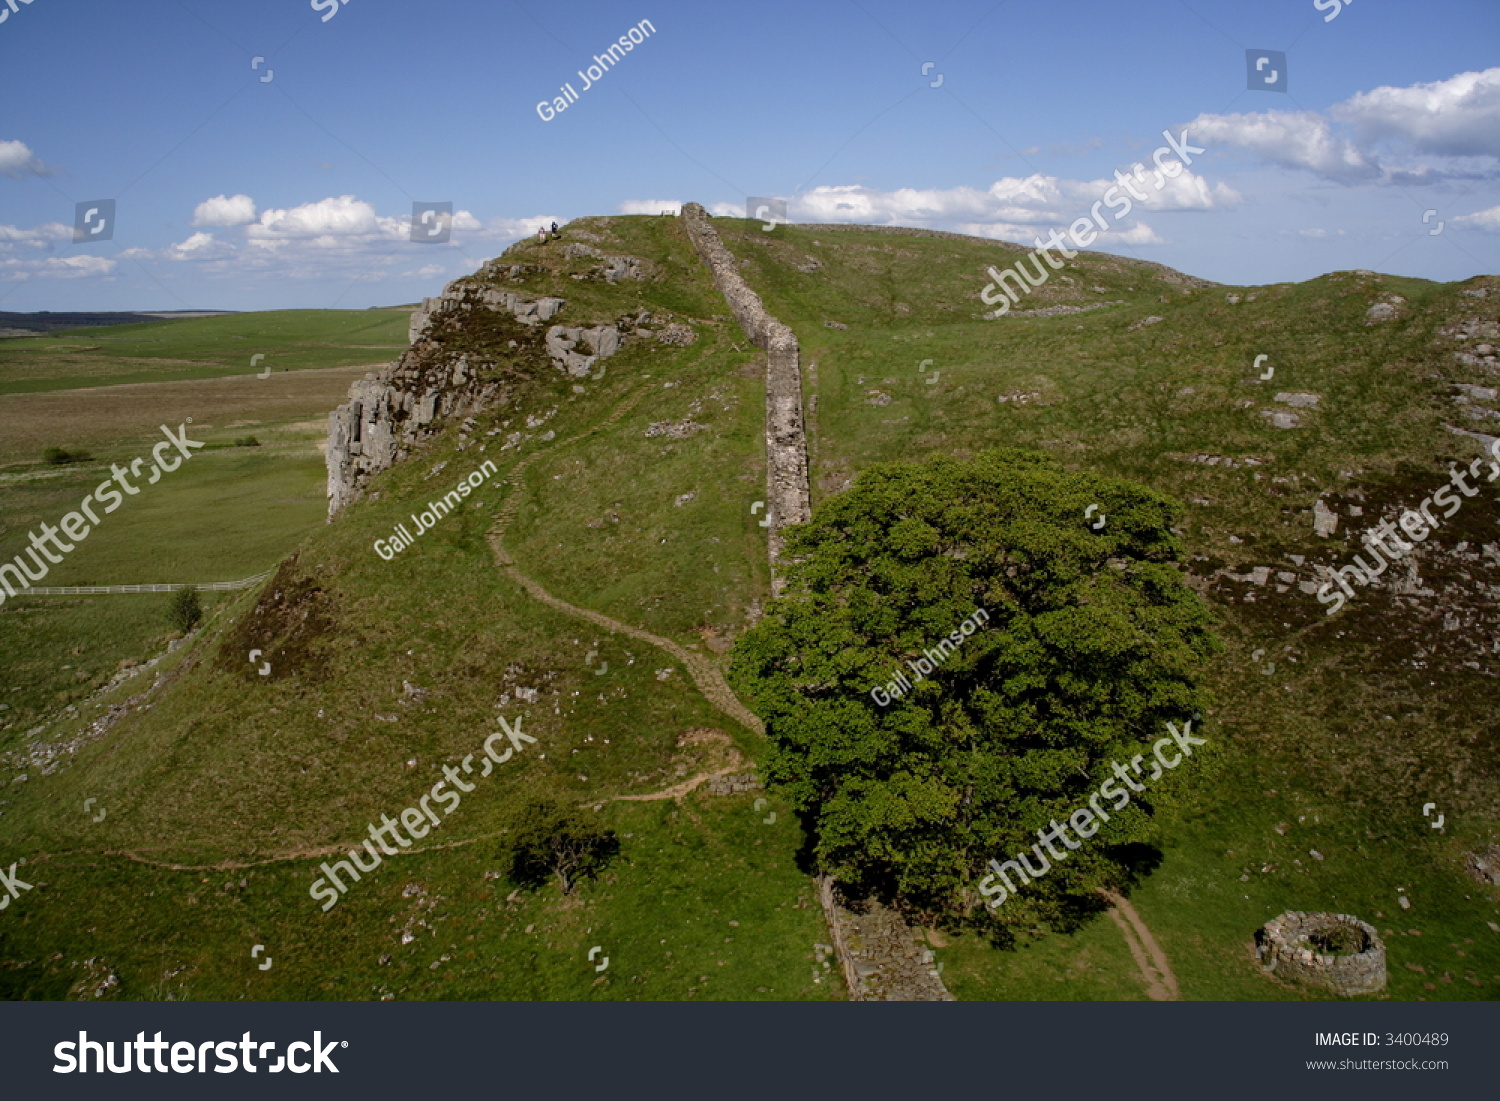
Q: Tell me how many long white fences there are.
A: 1